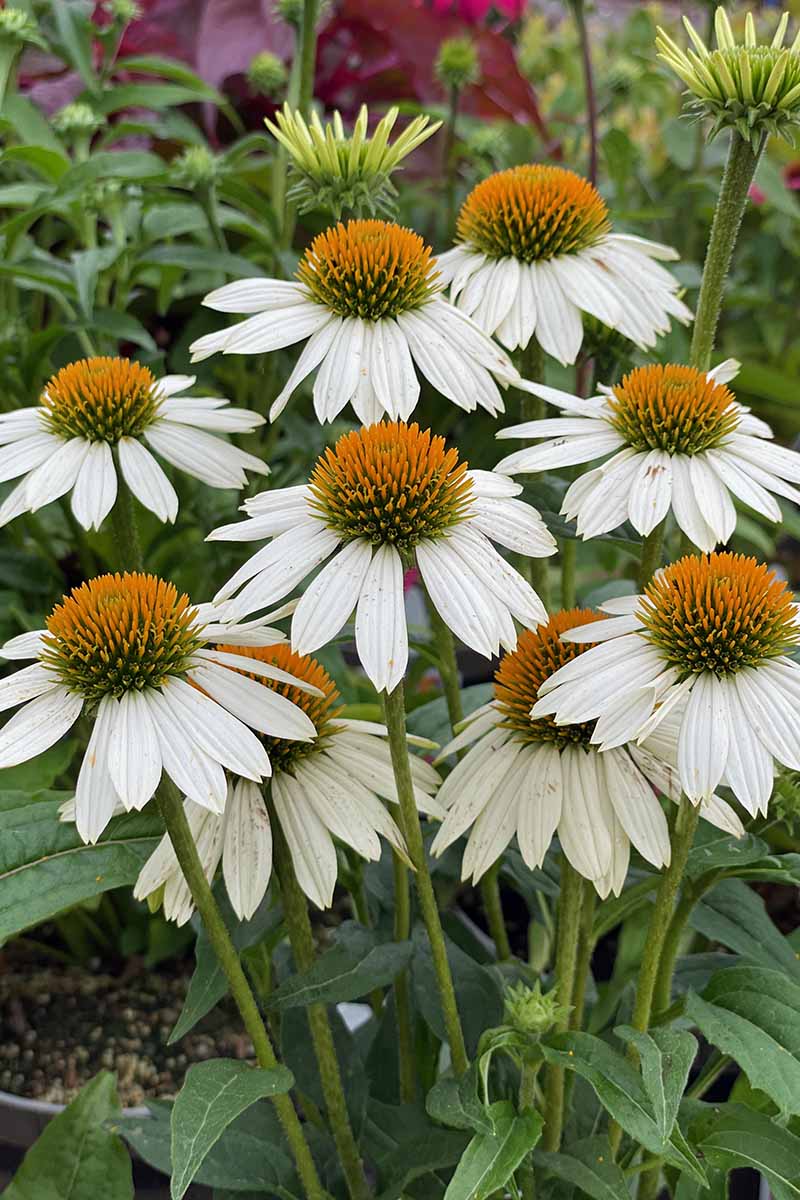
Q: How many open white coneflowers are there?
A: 9